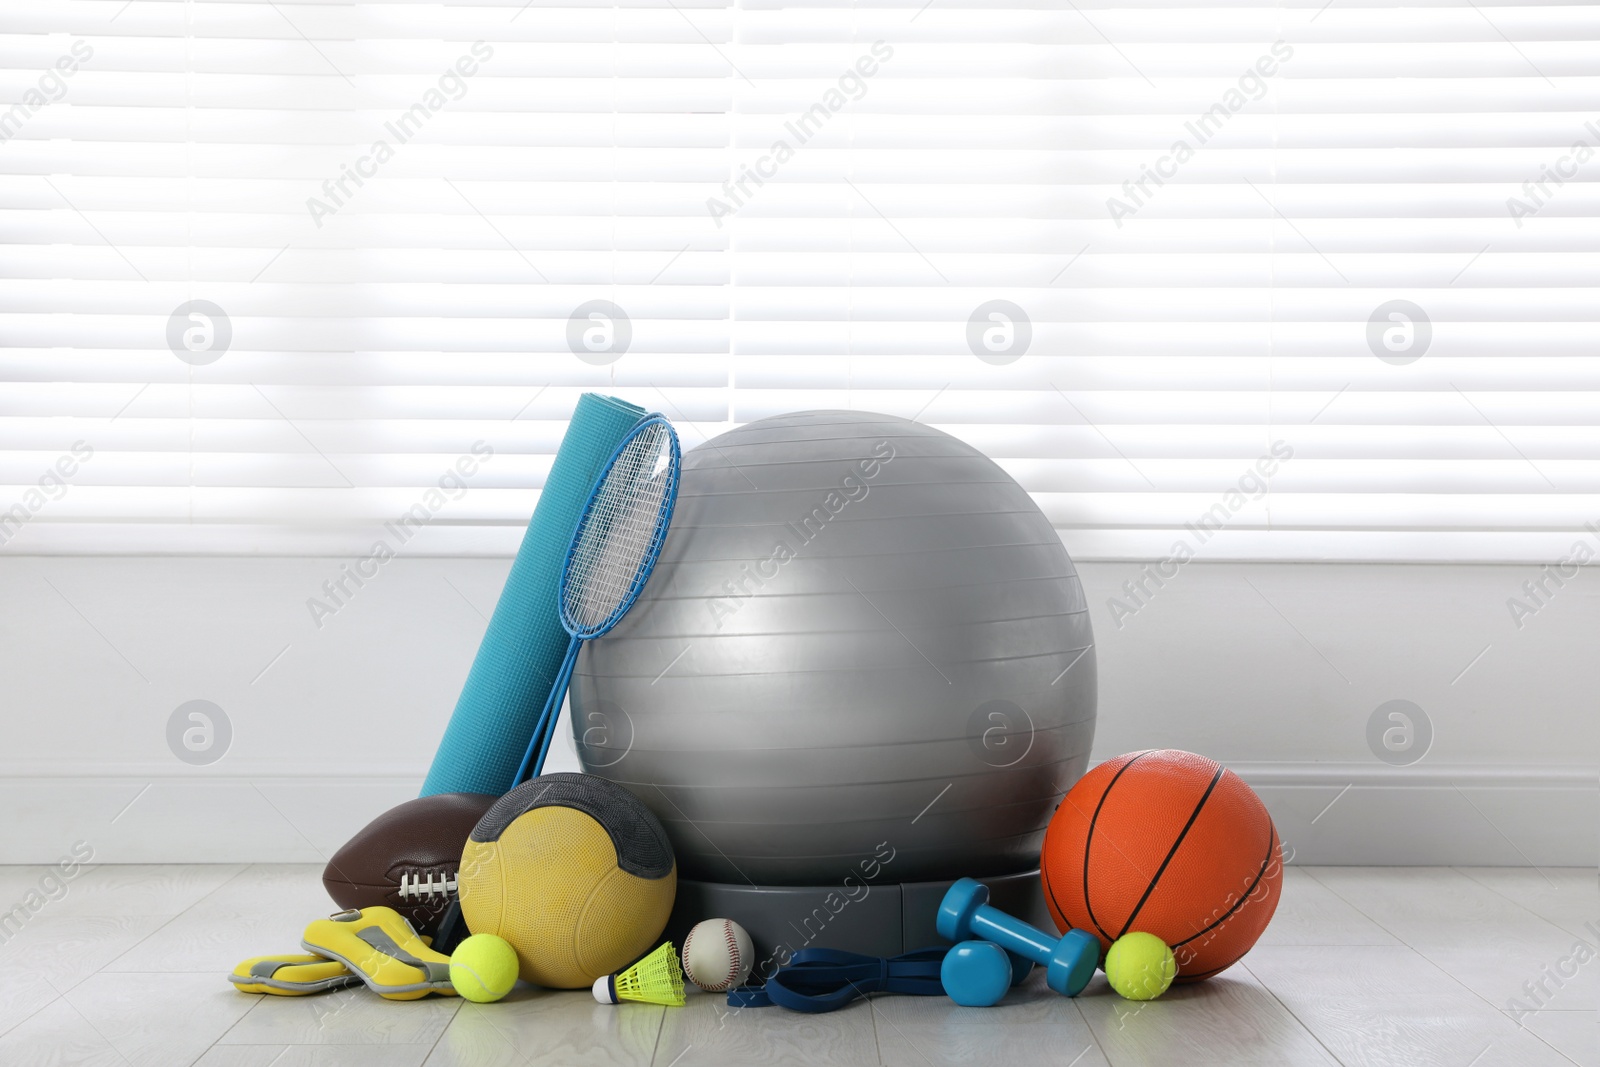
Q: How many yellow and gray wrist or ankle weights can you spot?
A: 2